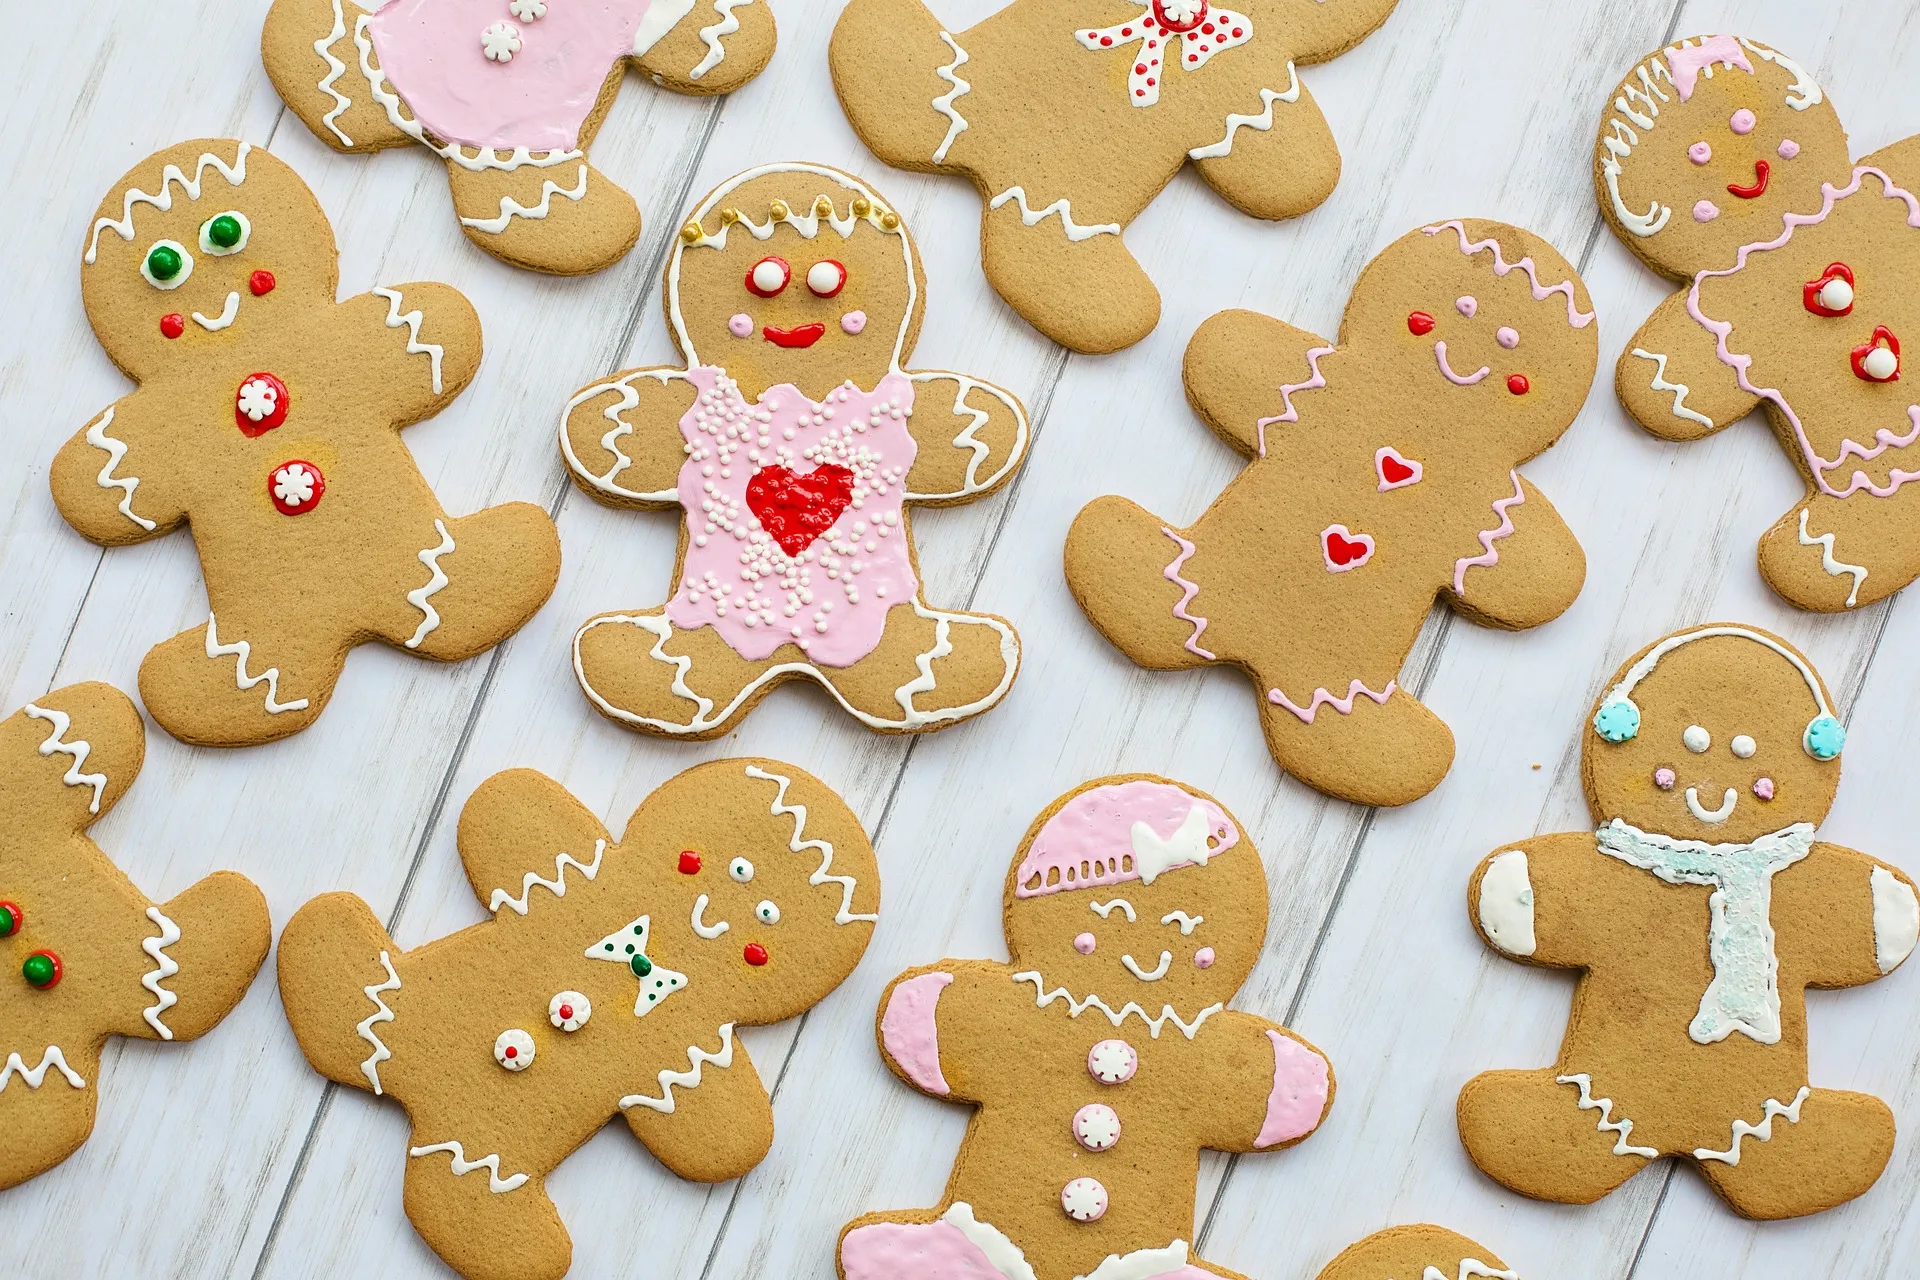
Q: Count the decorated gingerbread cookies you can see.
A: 11